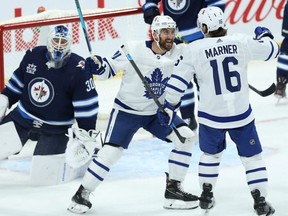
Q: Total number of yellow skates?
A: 0